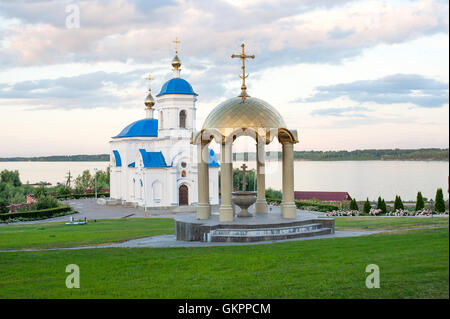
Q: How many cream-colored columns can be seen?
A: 4